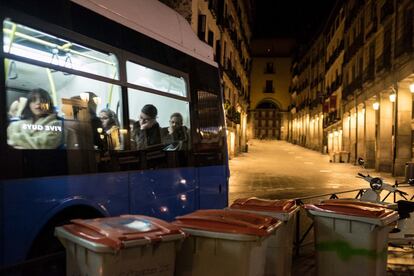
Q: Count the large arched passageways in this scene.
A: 1